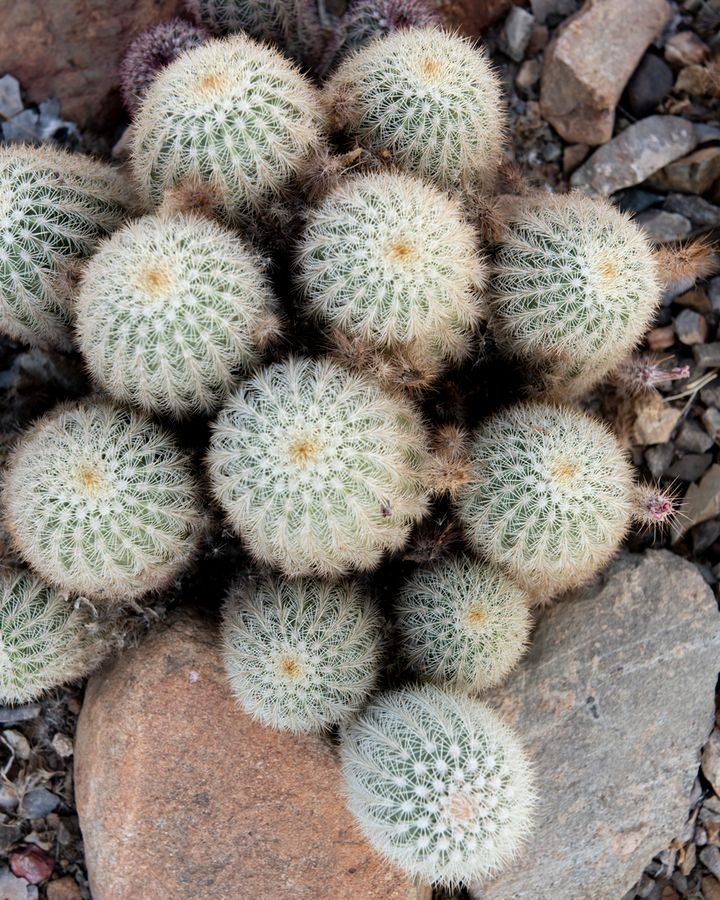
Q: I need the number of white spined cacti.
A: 13